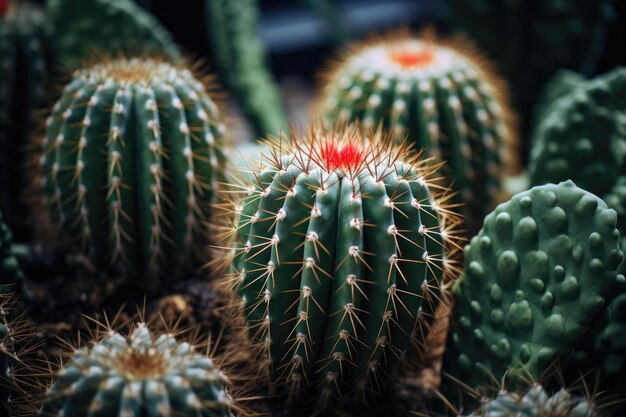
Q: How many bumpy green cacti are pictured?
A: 2